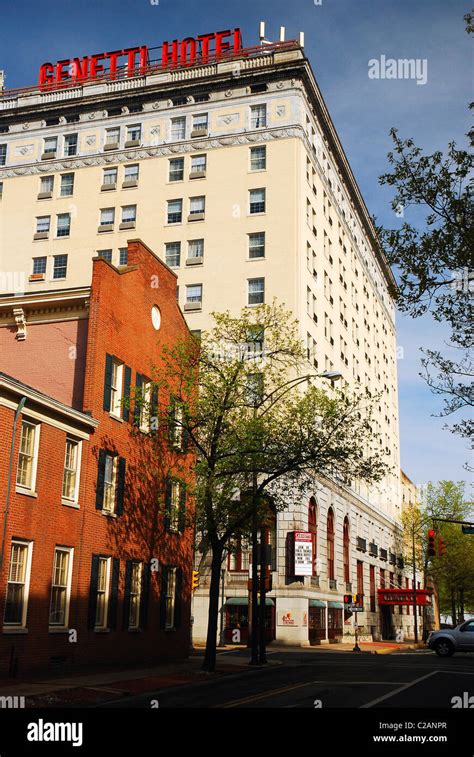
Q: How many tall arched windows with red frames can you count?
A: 3